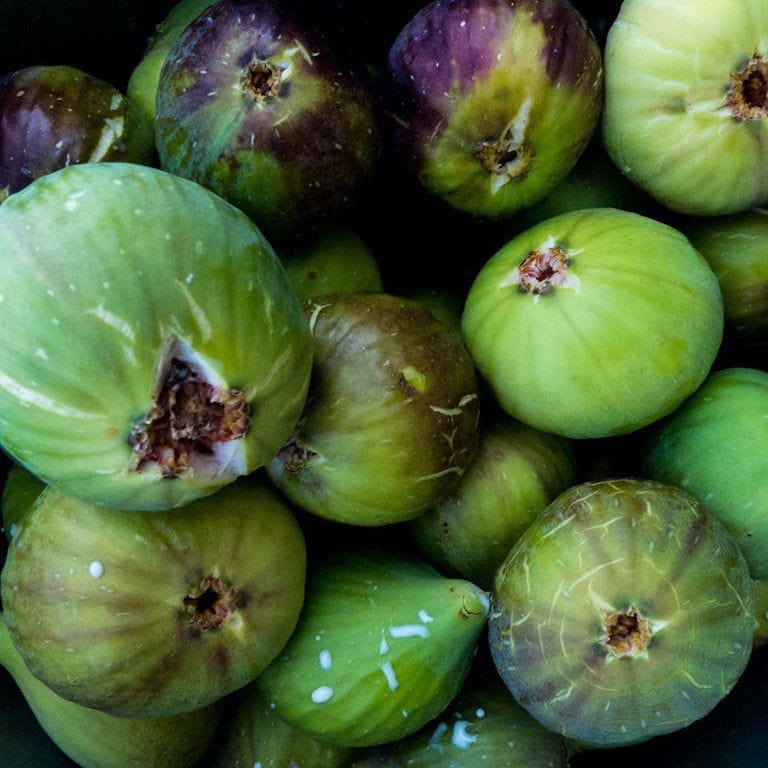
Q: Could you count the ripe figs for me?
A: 3